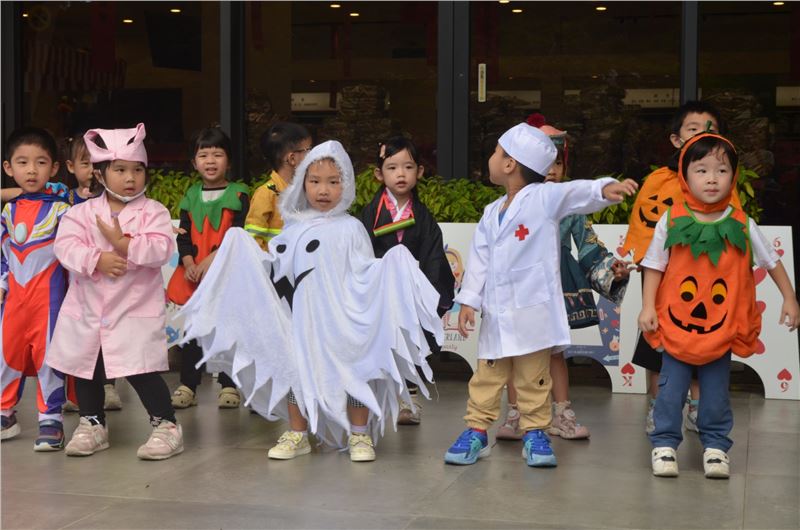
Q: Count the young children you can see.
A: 11